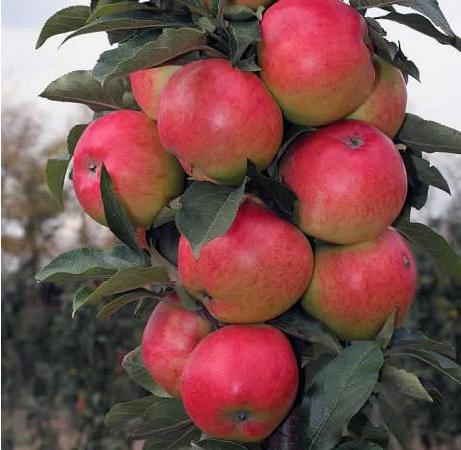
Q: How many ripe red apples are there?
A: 10